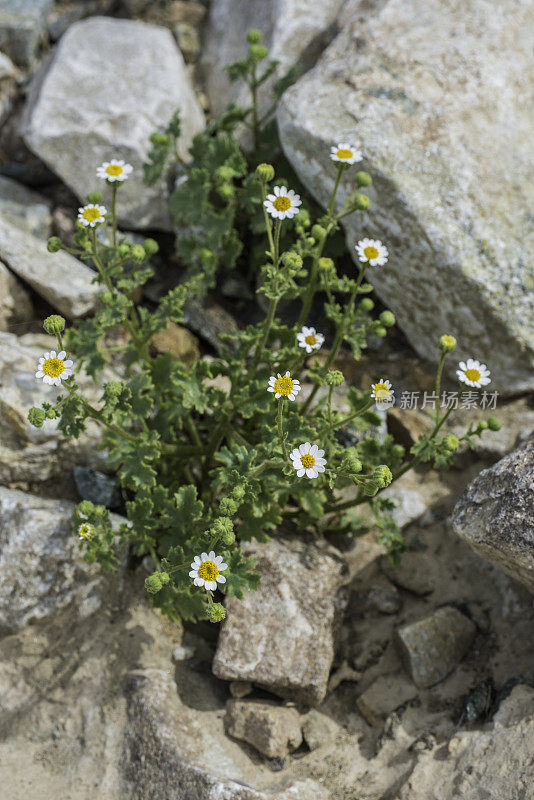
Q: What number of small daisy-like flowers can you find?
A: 12